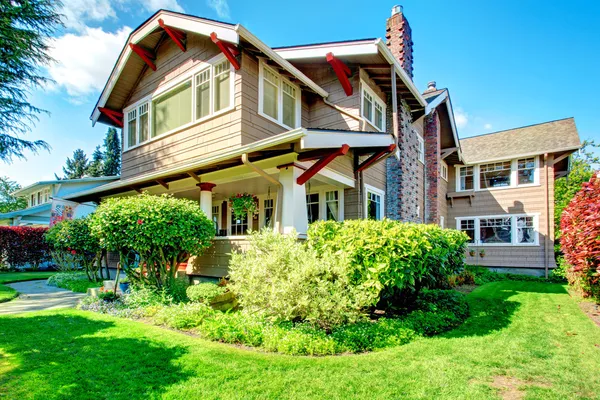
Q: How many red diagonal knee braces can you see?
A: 7